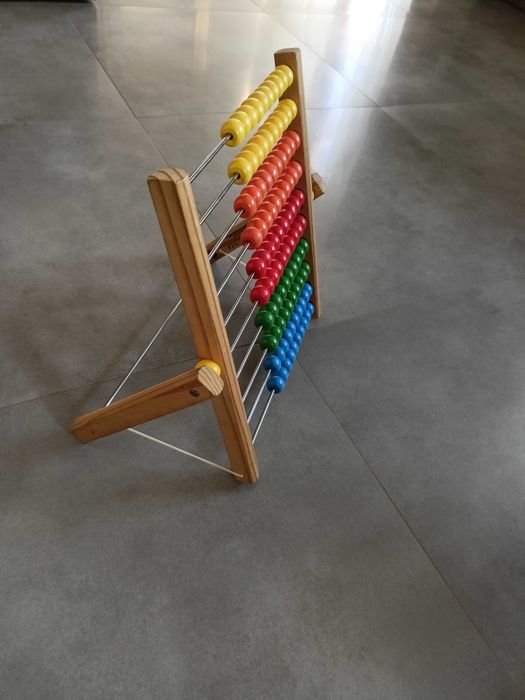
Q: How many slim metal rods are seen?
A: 11